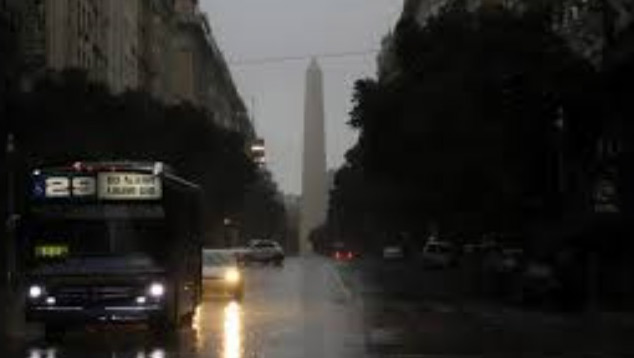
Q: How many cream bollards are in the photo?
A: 0